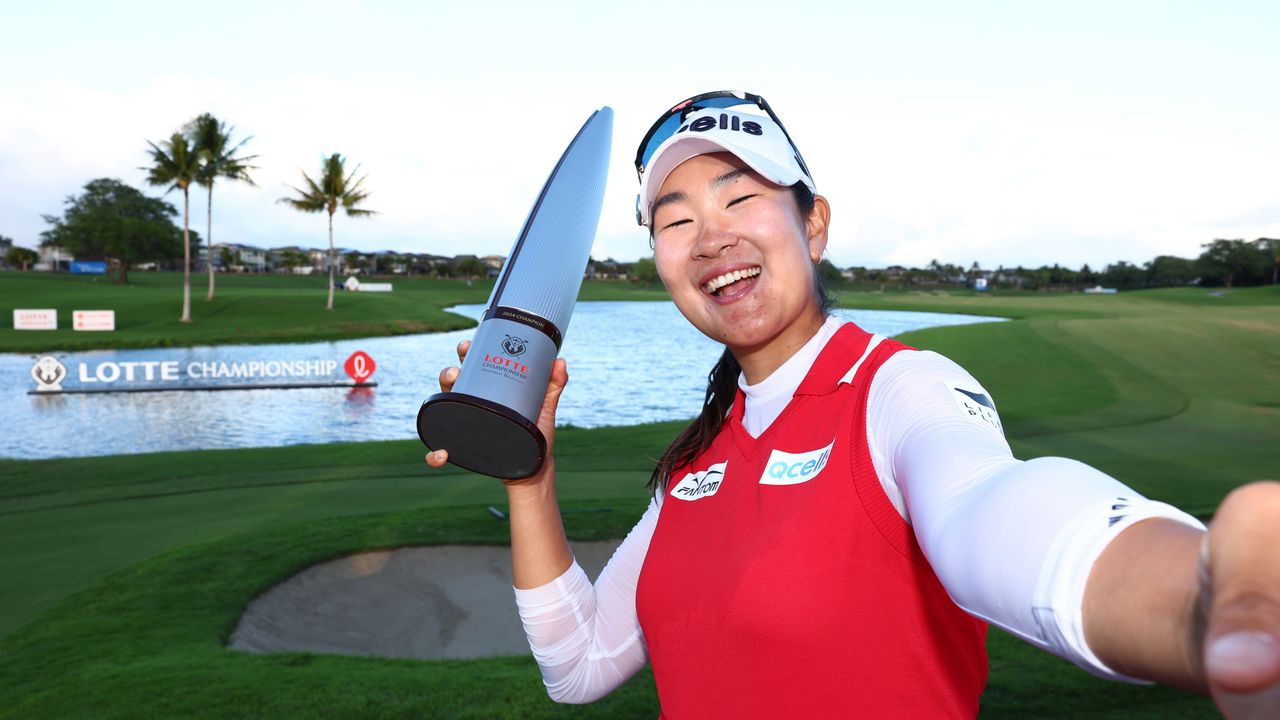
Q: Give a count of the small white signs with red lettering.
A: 2